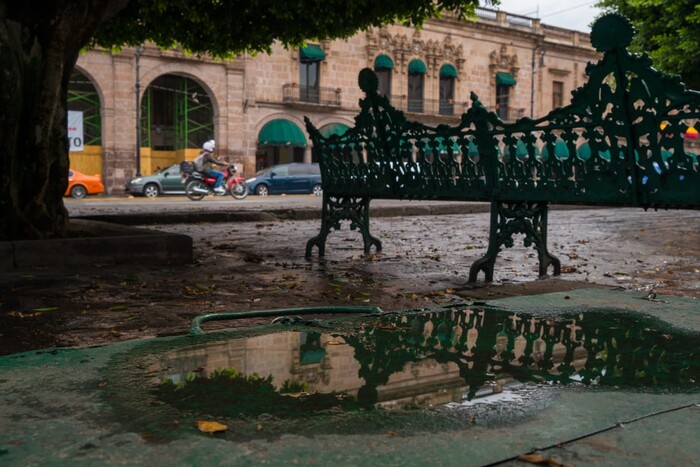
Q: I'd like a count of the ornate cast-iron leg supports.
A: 2